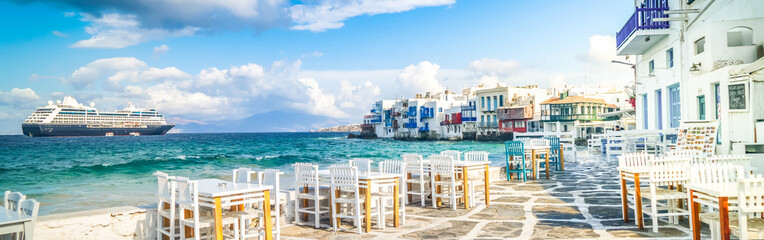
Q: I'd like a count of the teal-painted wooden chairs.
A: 2